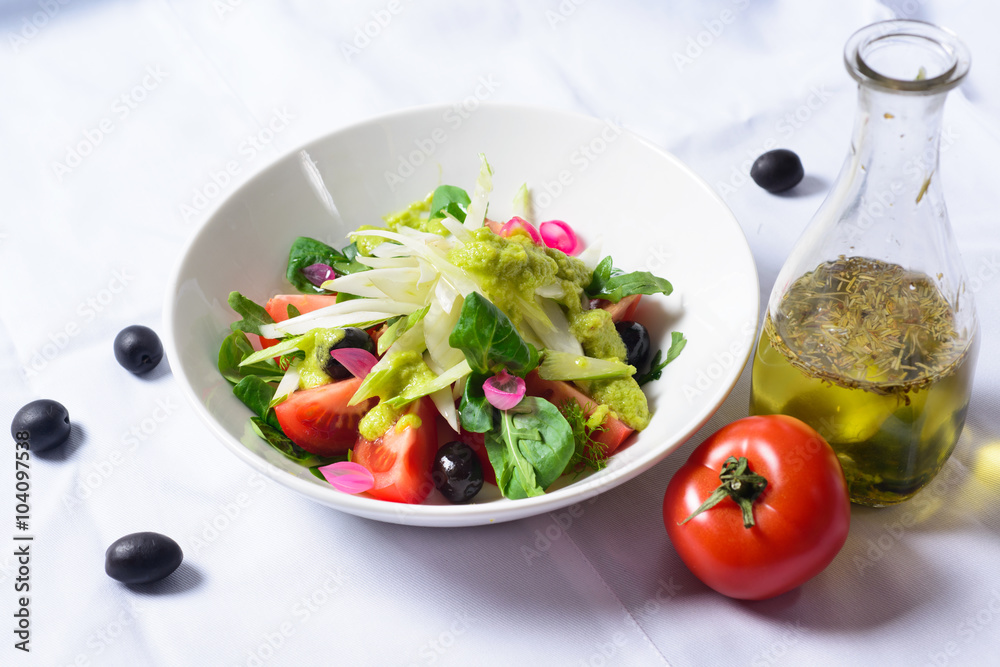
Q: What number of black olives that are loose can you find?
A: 4